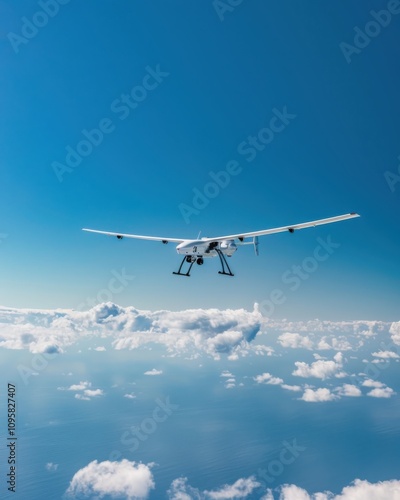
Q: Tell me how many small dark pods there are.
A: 4